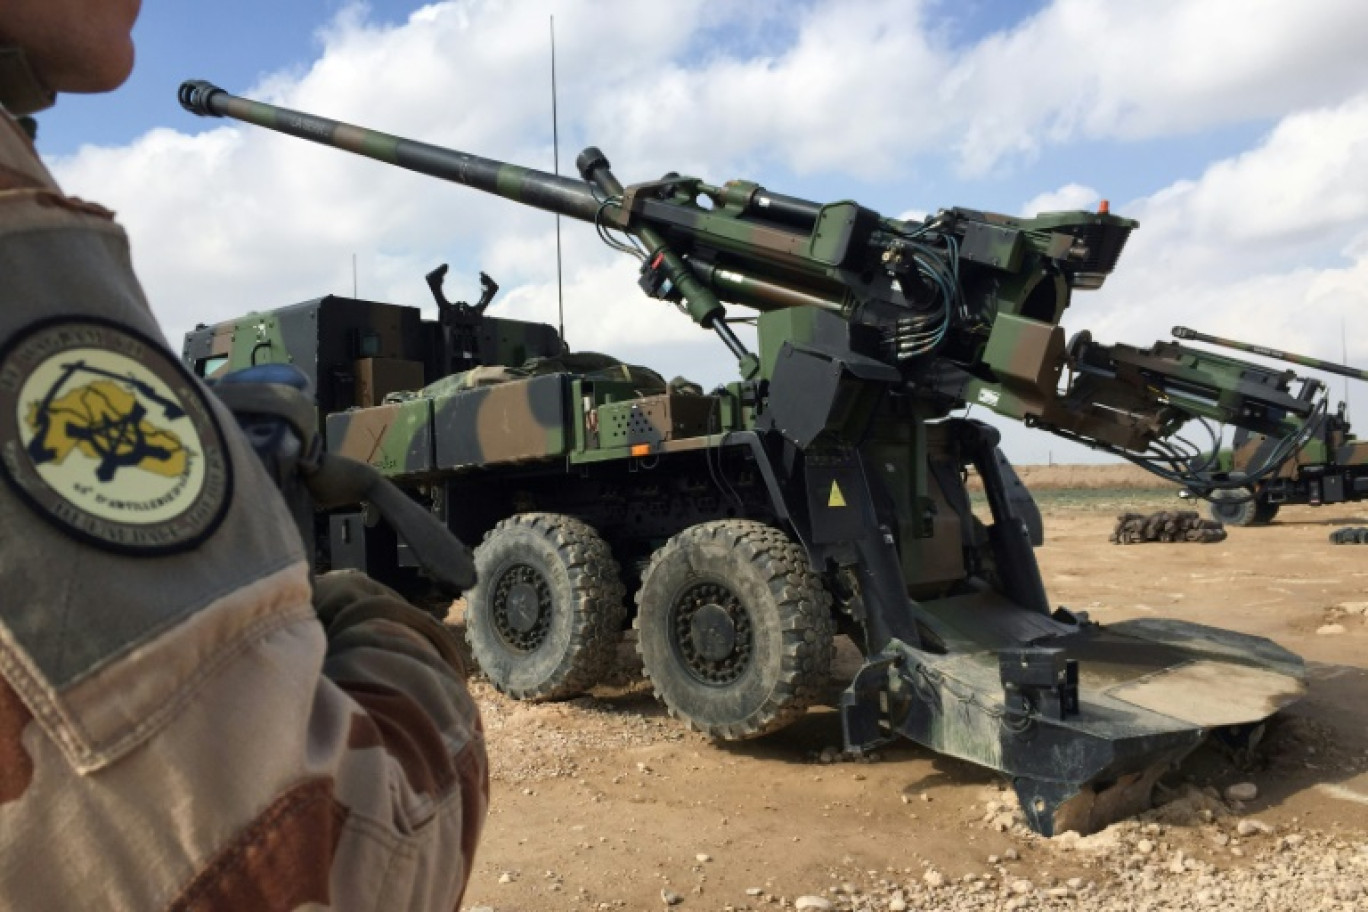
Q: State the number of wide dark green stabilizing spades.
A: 1